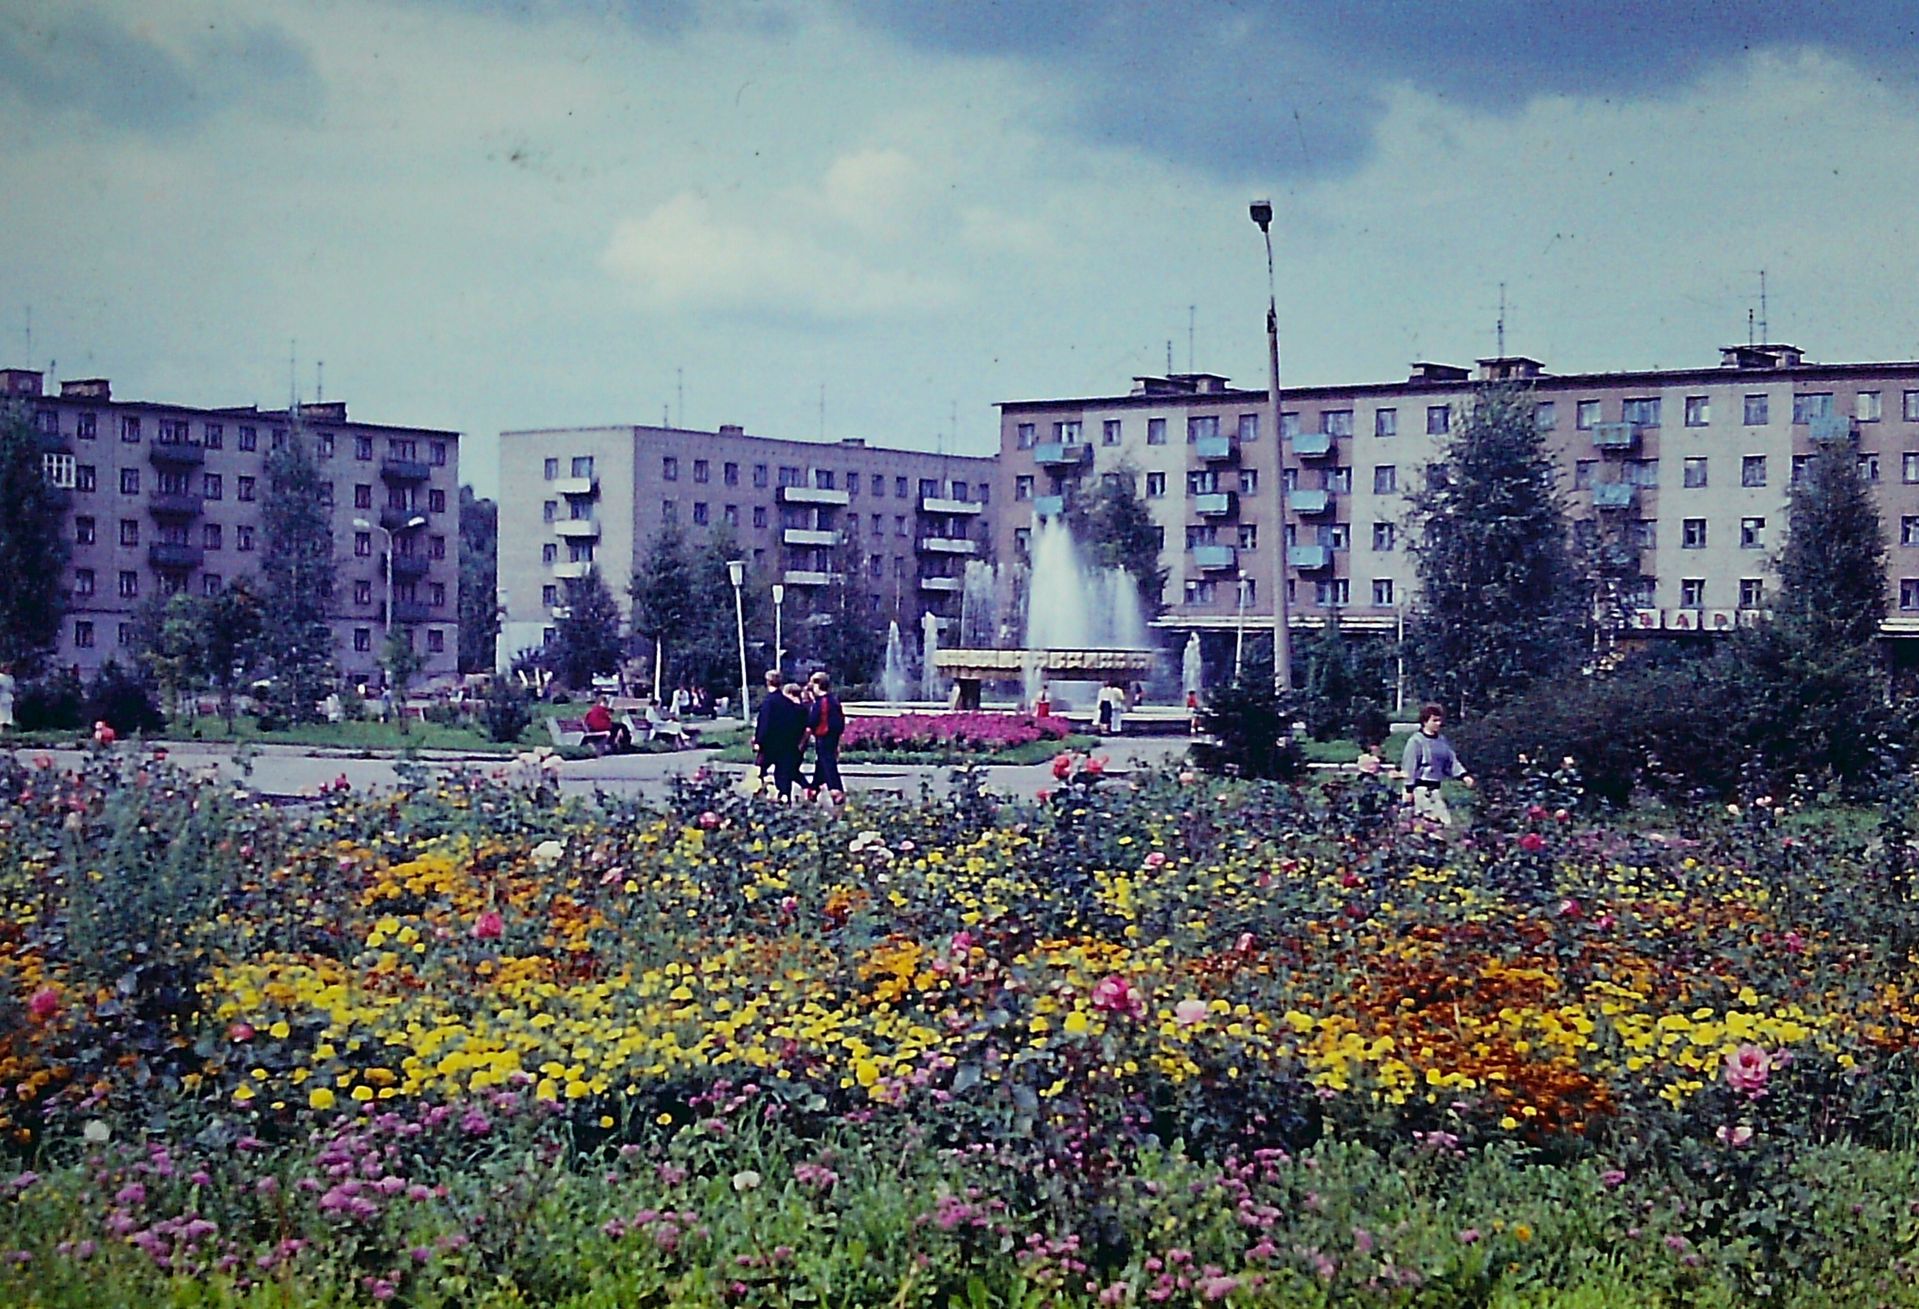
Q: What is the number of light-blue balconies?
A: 11